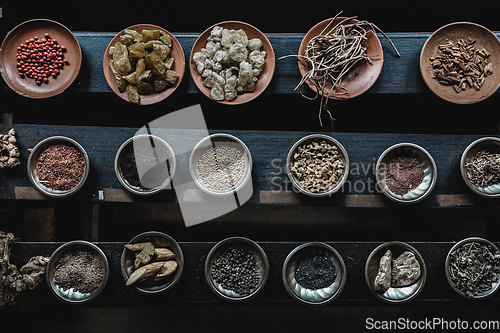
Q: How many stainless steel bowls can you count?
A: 12